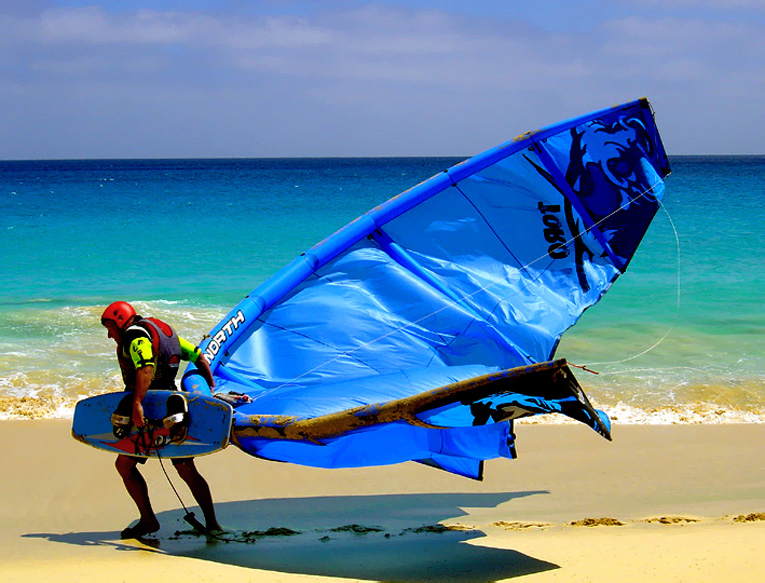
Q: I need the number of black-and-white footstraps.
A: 2